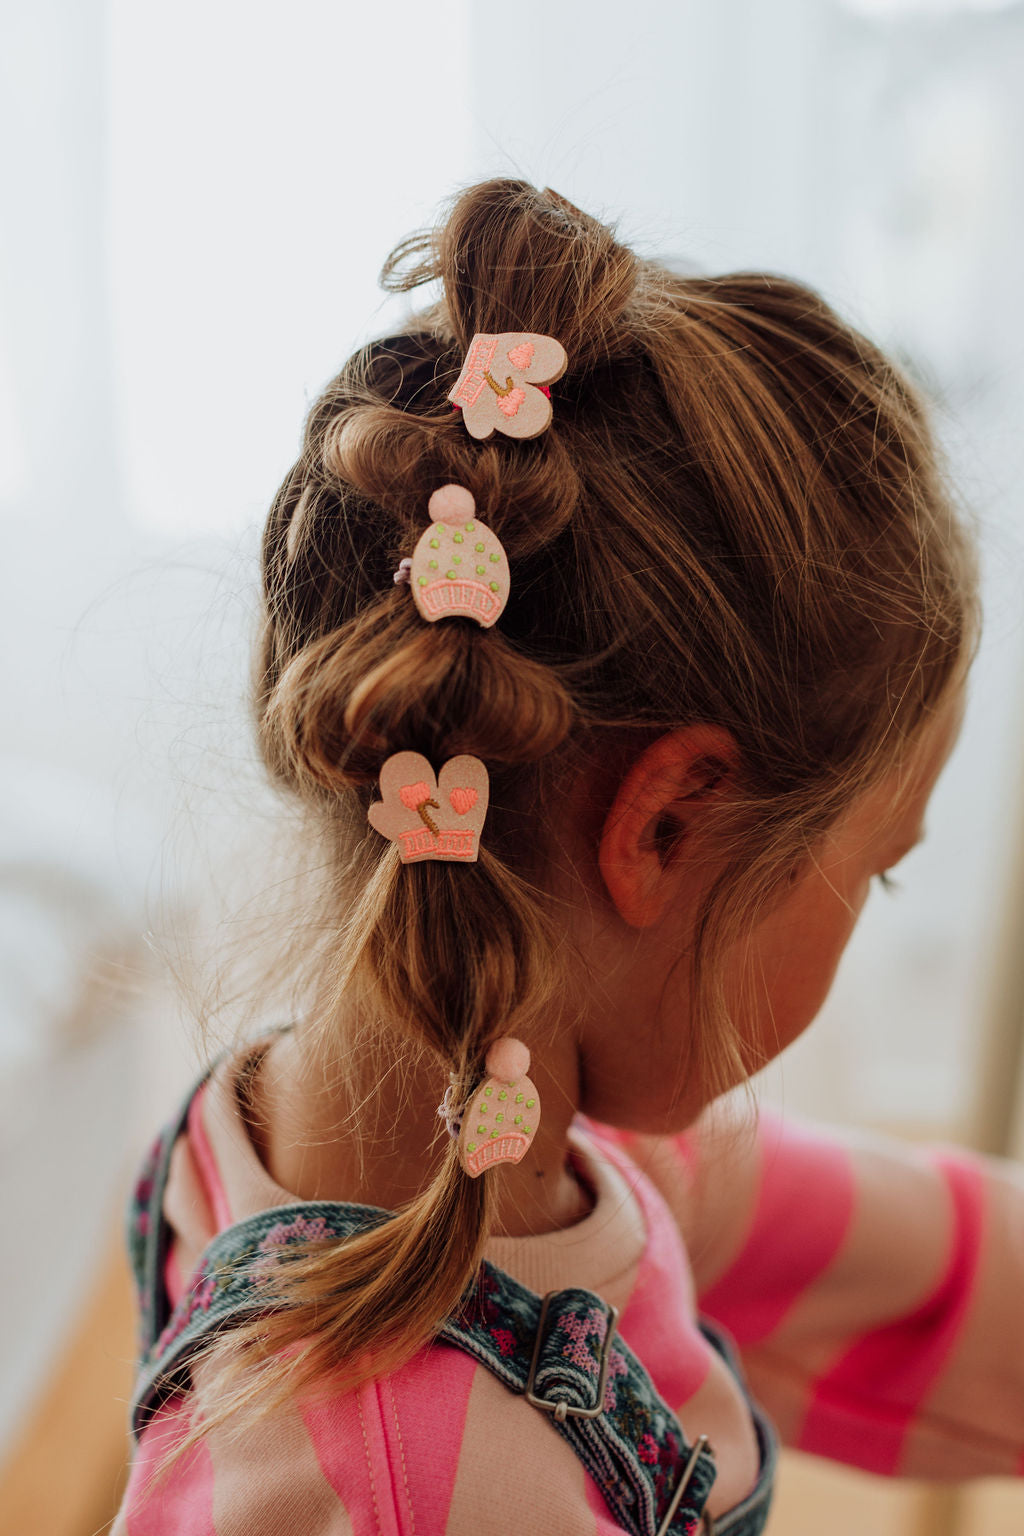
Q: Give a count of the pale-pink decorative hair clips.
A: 4